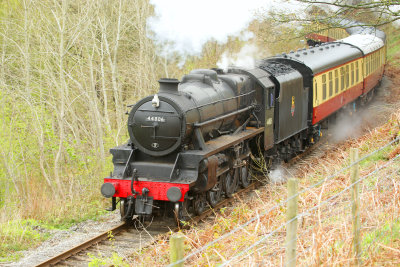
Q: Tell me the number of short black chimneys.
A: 1